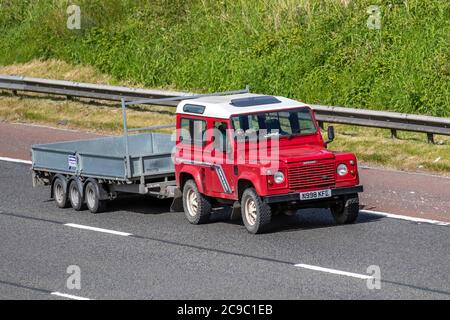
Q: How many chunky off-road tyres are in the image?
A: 3